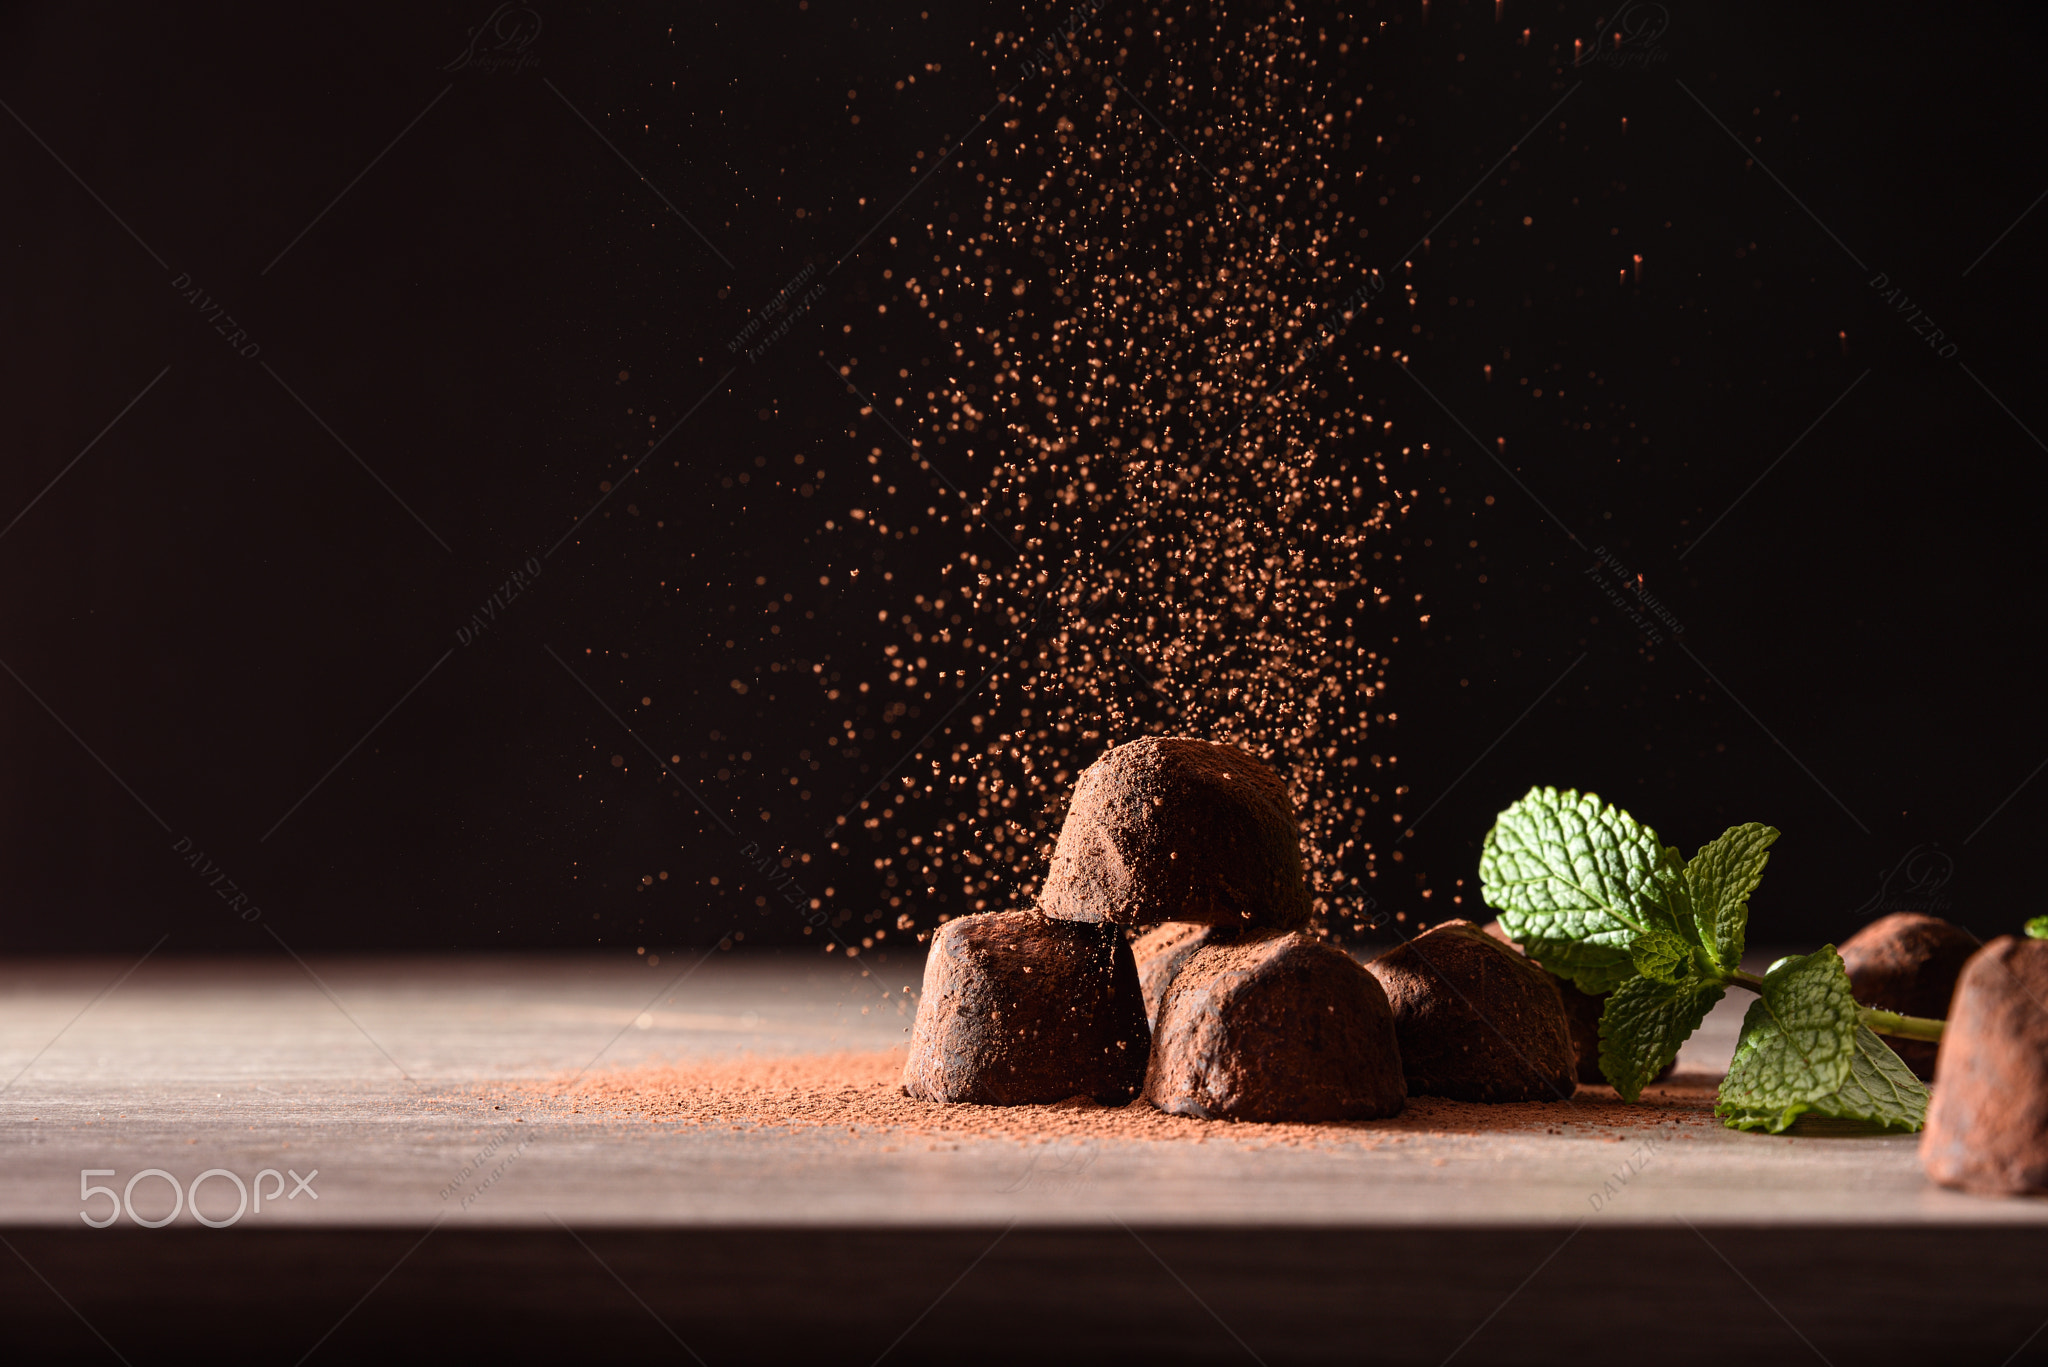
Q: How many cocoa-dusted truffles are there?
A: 8